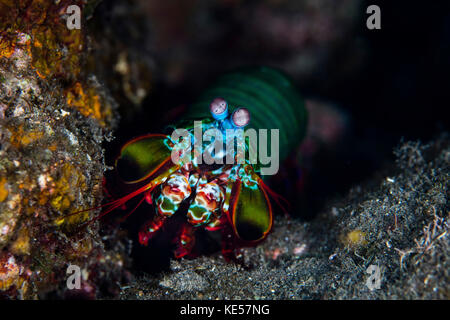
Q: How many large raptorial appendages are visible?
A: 2